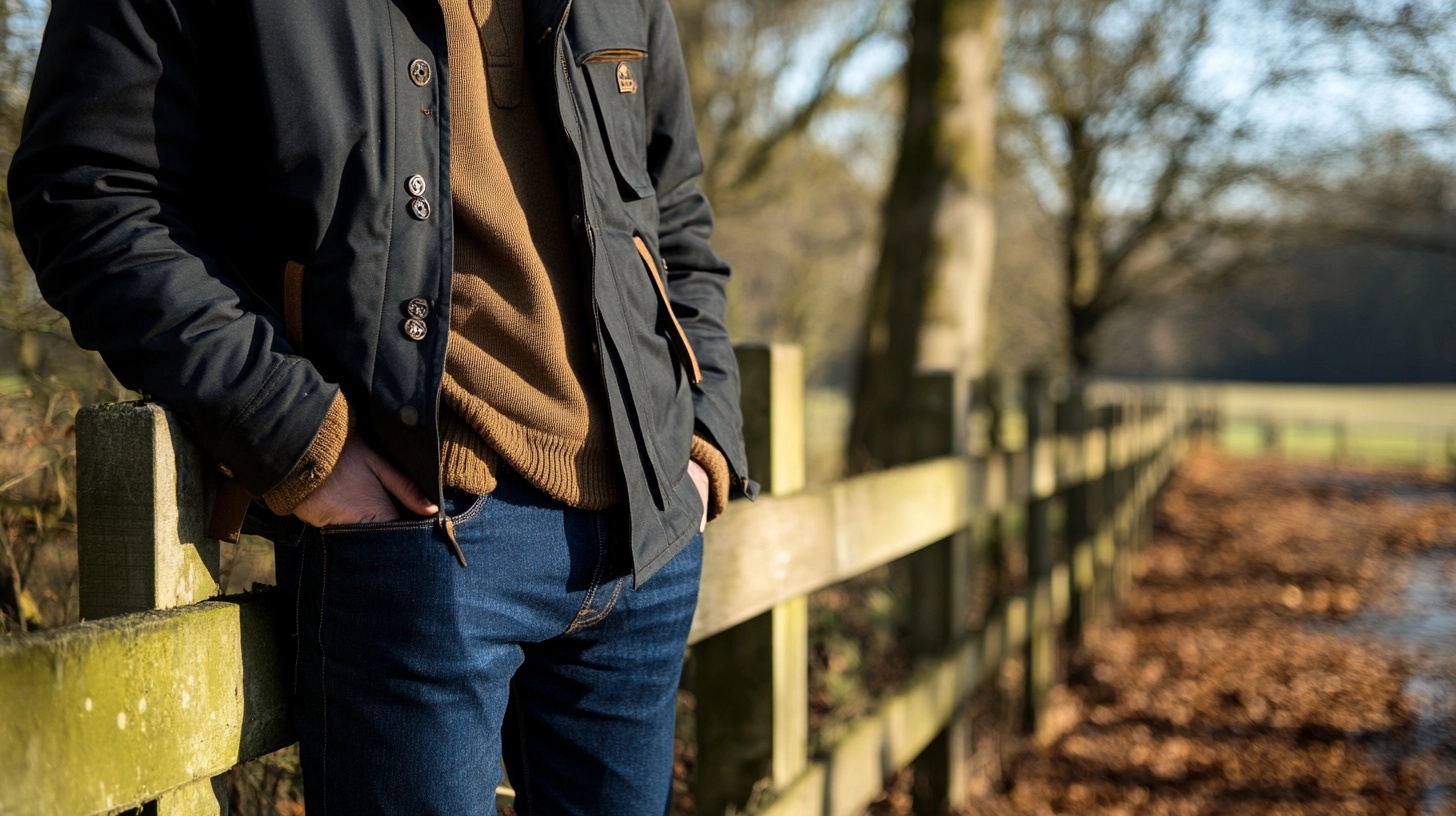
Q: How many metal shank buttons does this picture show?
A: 5